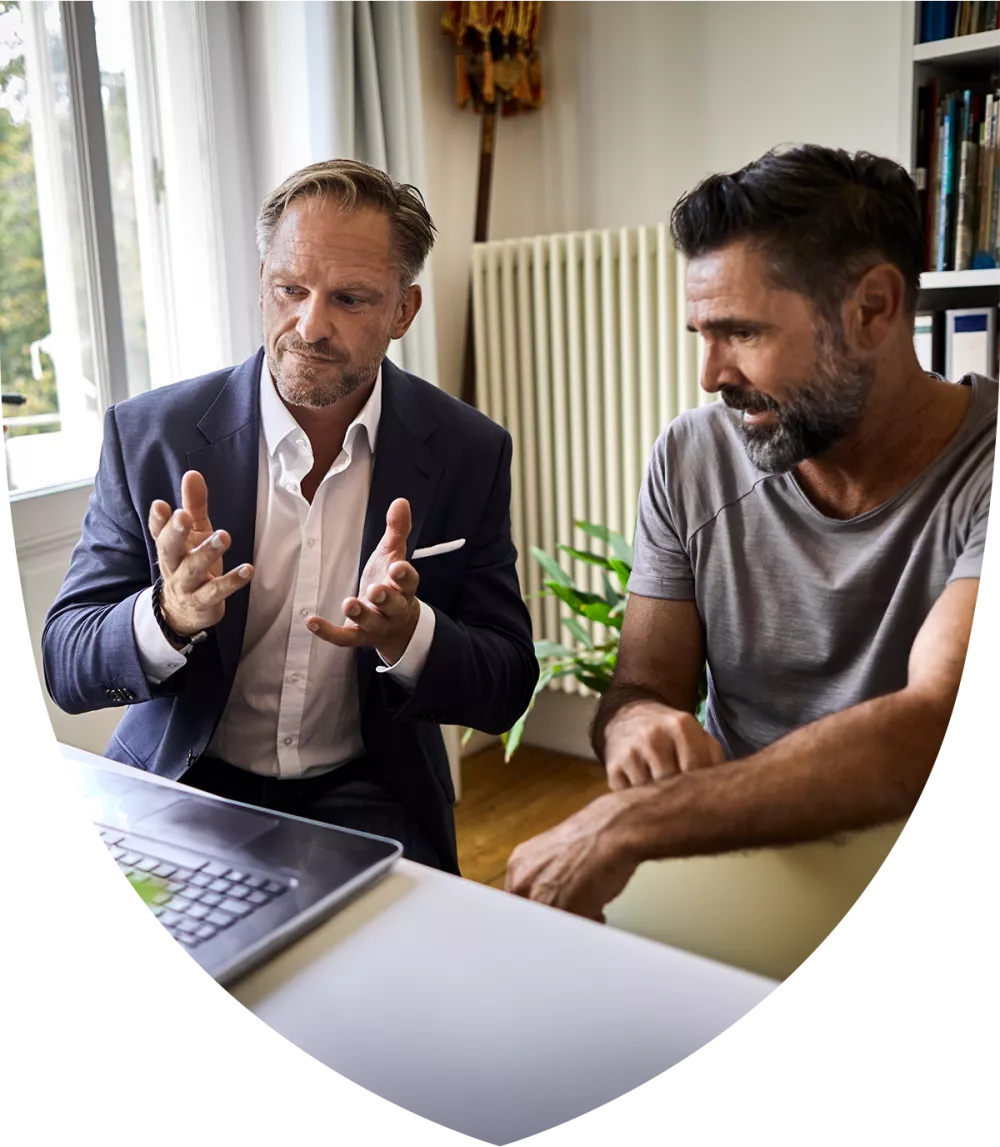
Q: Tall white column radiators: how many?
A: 1